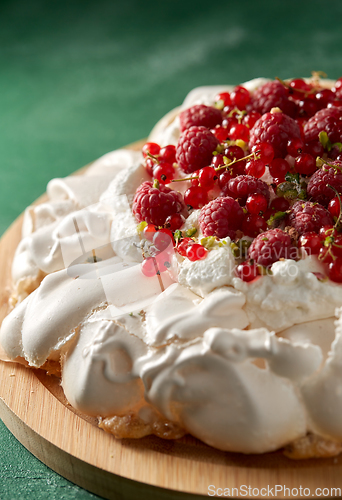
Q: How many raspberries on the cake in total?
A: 11